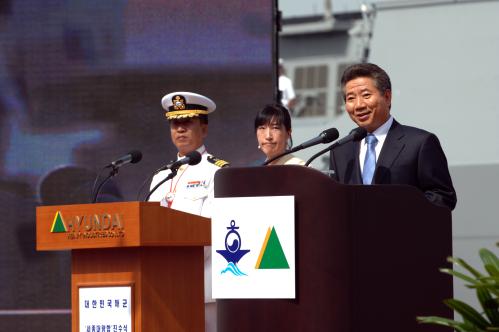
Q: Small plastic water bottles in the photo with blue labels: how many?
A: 0